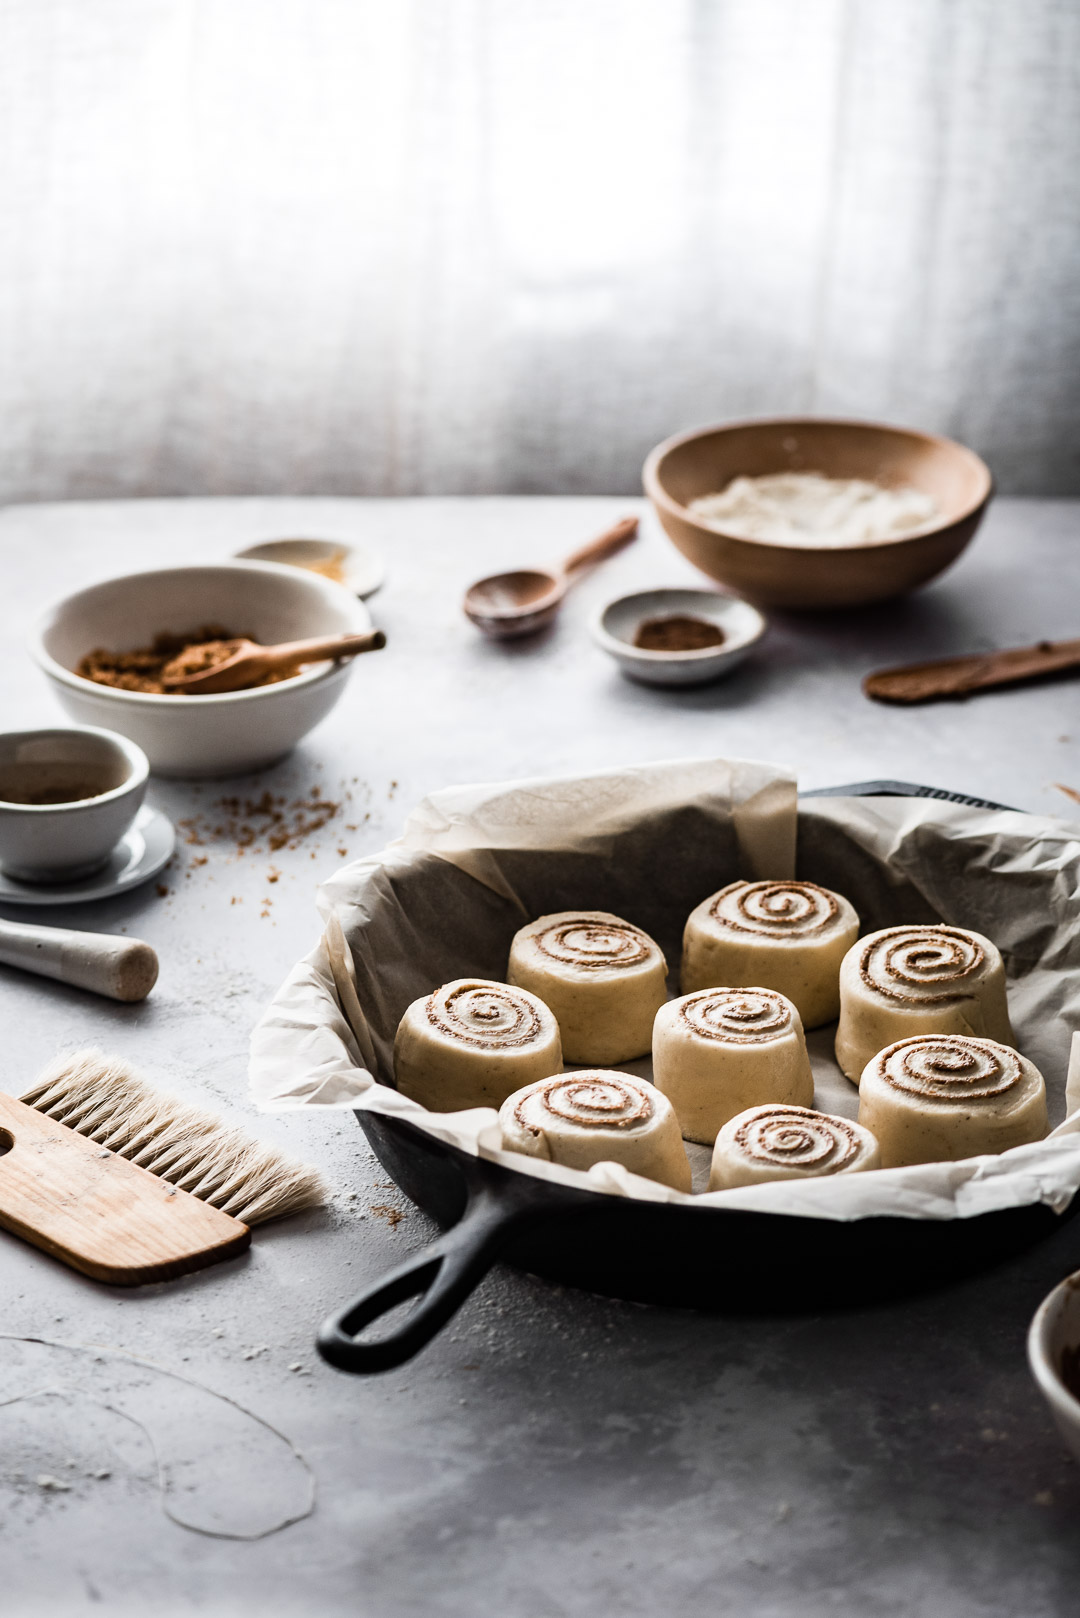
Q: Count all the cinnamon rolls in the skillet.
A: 8